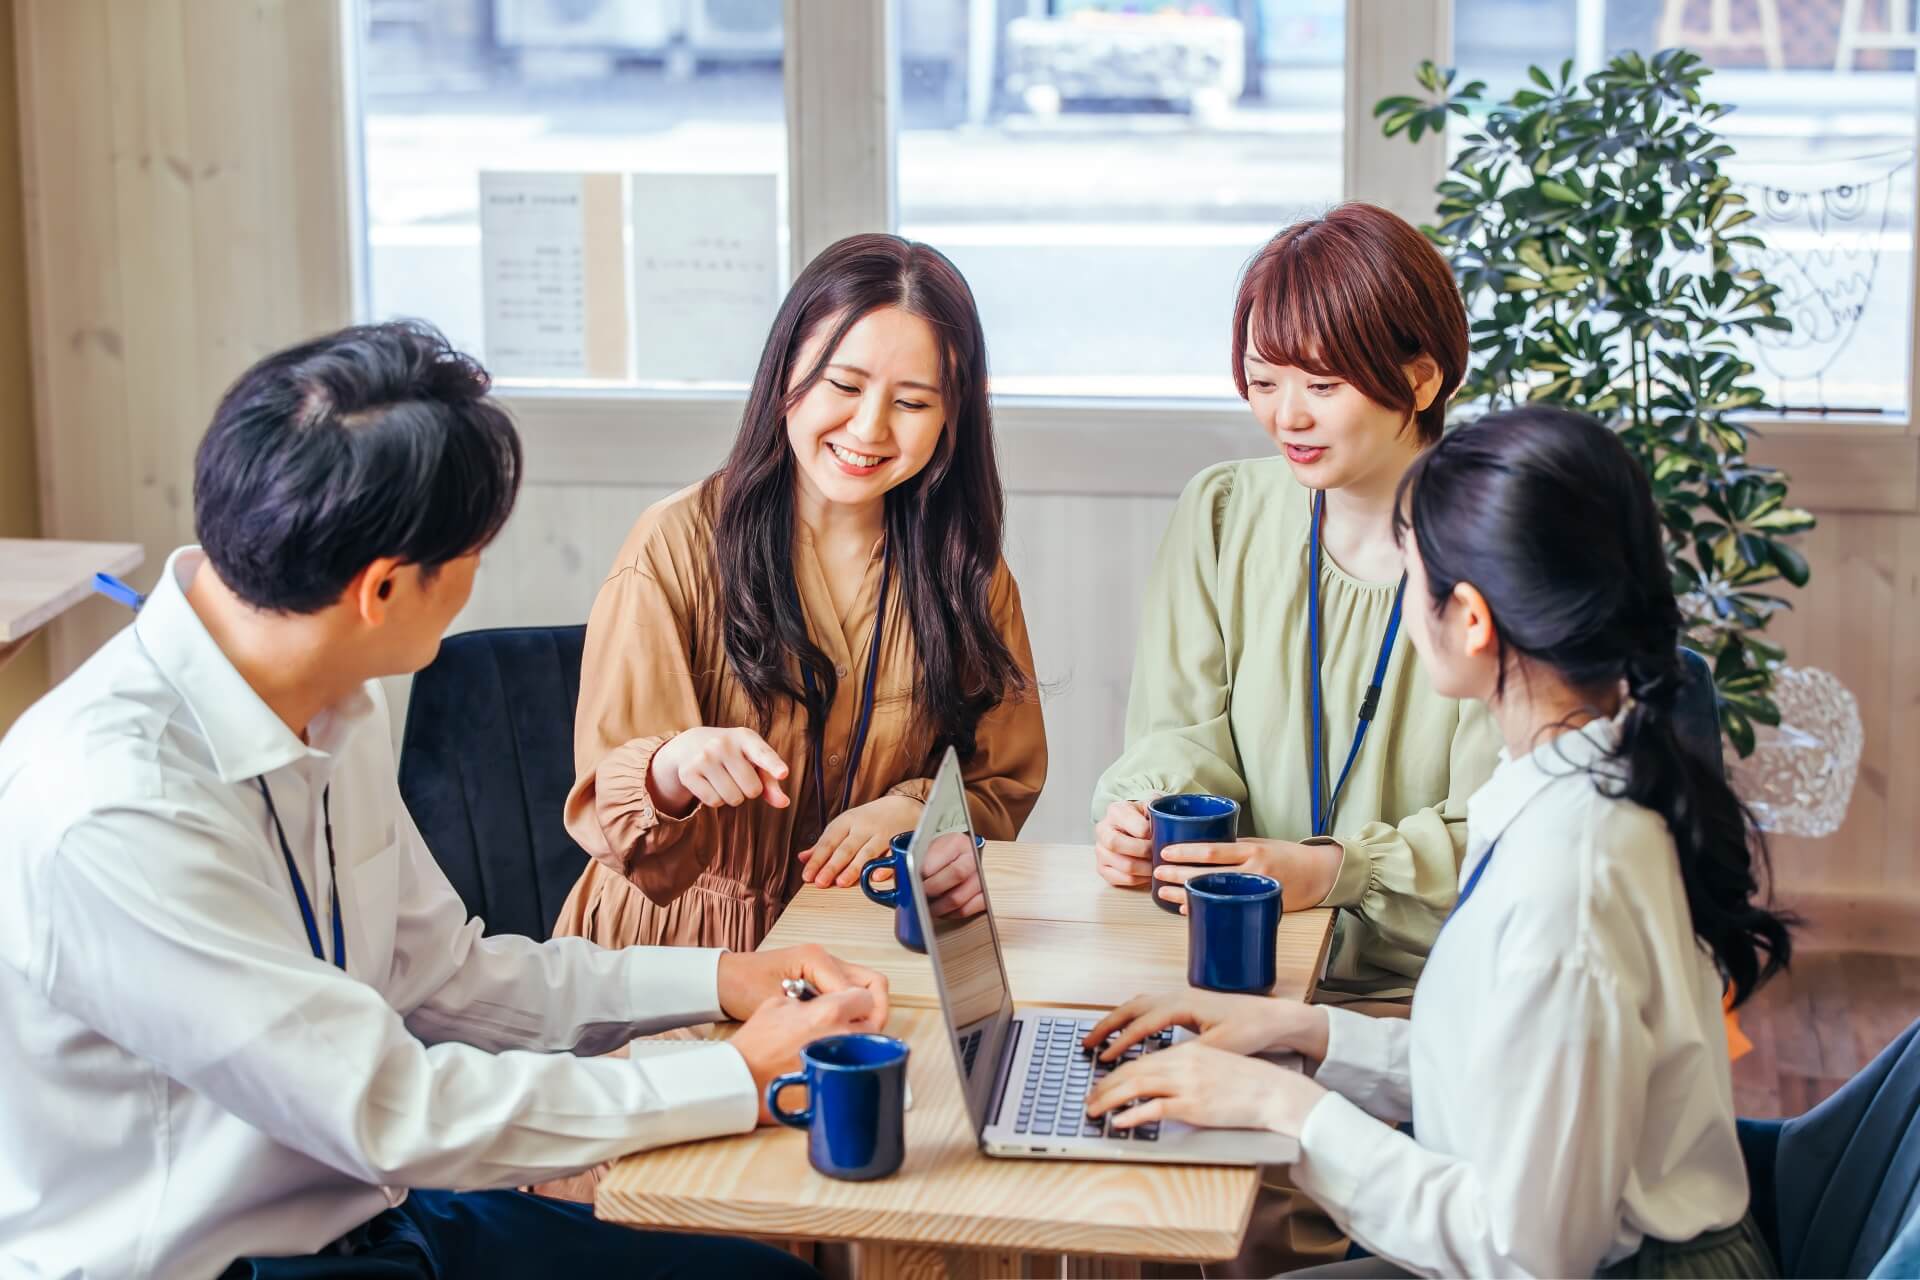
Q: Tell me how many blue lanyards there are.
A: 4